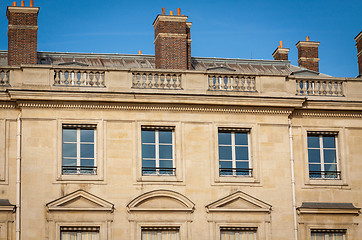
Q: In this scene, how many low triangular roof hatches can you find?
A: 3